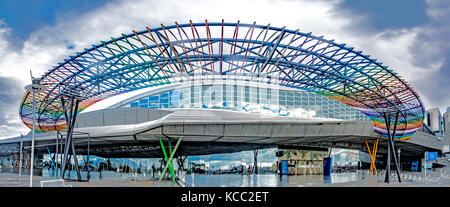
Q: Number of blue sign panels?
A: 4